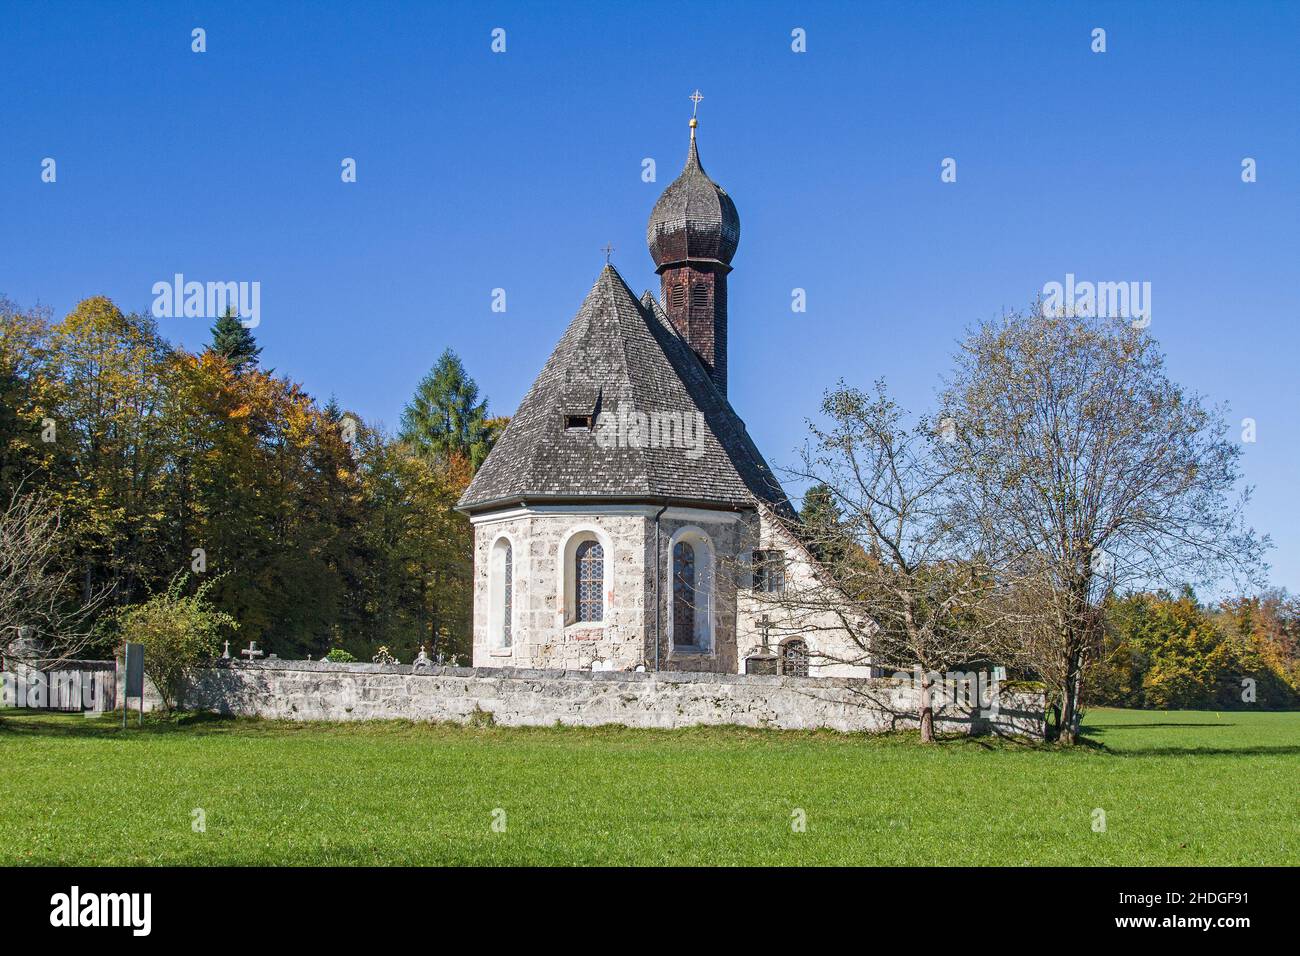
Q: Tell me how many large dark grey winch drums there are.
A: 0